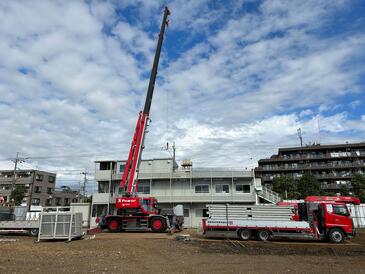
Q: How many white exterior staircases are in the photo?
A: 1